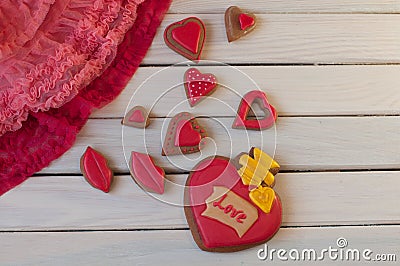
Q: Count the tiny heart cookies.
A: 6